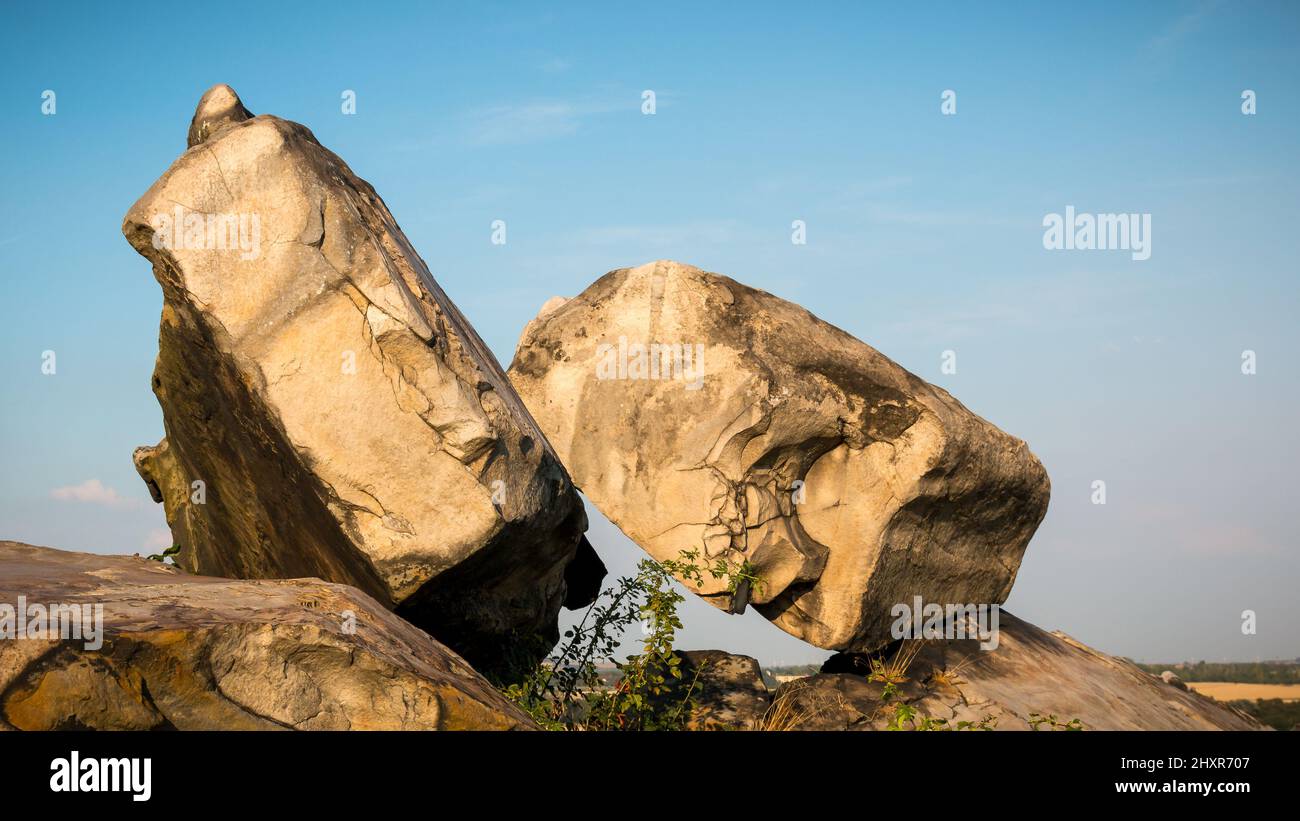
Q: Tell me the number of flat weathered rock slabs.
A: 2